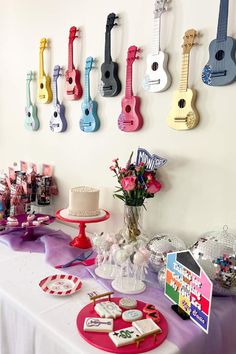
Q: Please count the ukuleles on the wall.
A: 10